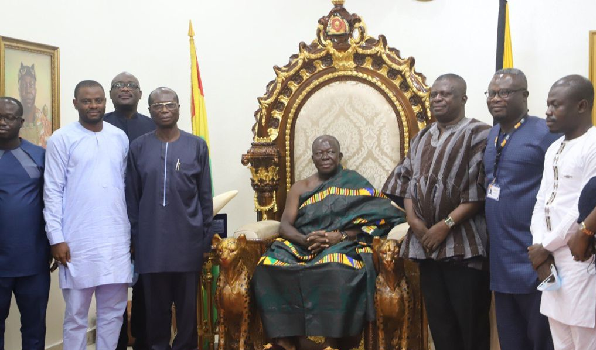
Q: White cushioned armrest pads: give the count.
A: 2